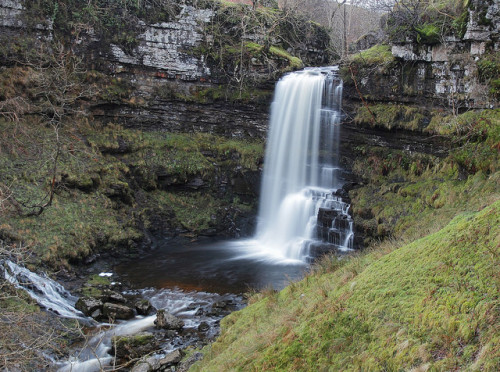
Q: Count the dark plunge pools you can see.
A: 1